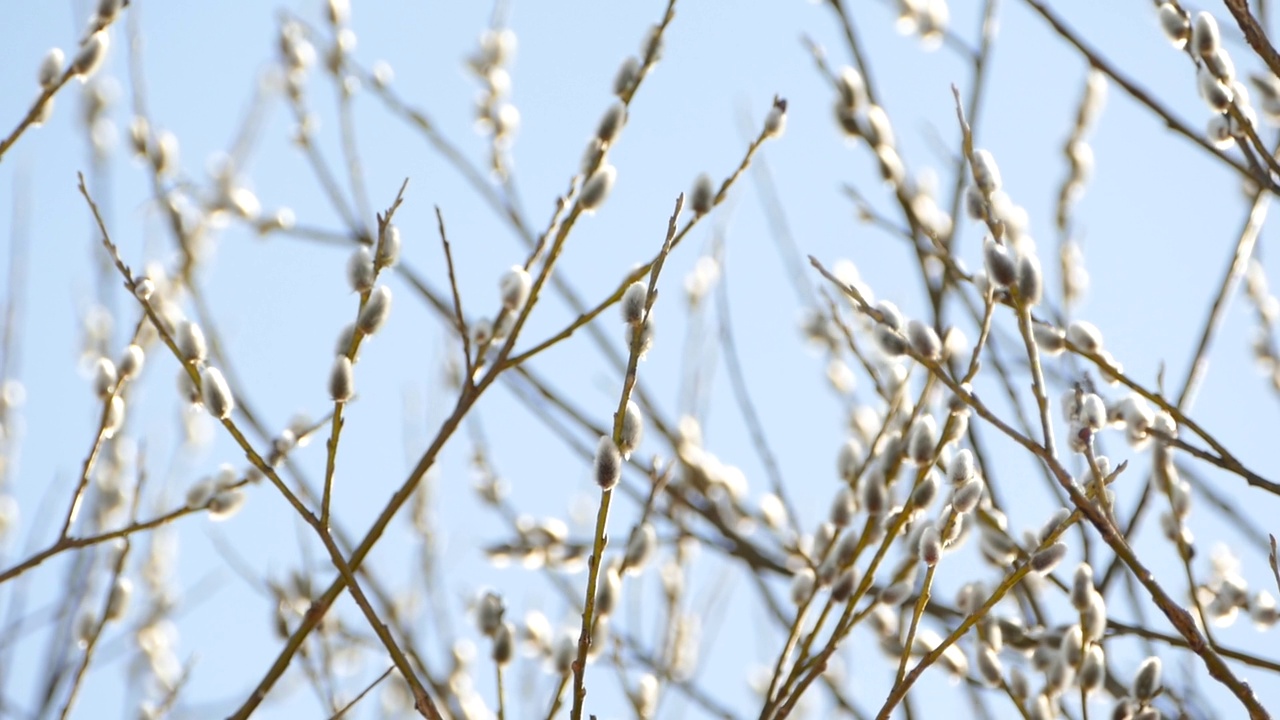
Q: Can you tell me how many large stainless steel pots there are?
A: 0